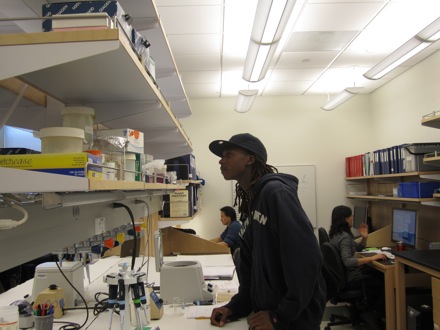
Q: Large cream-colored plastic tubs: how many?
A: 2